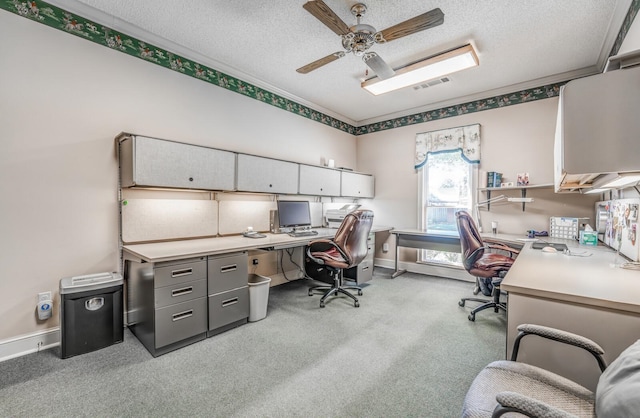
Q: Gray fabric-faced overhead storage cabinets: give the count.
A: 4